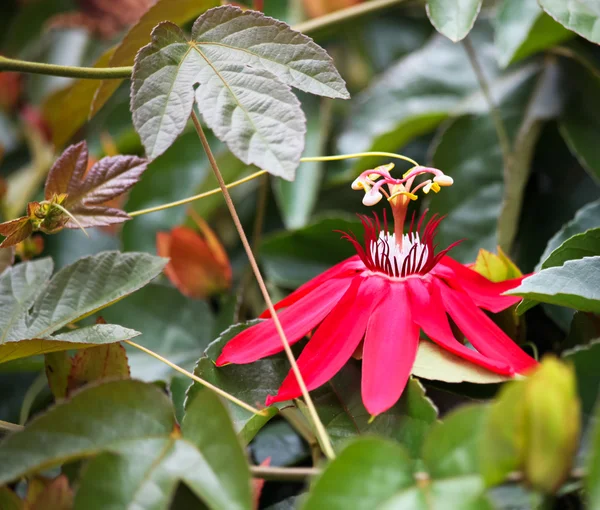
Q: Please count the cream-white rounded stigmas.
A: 3